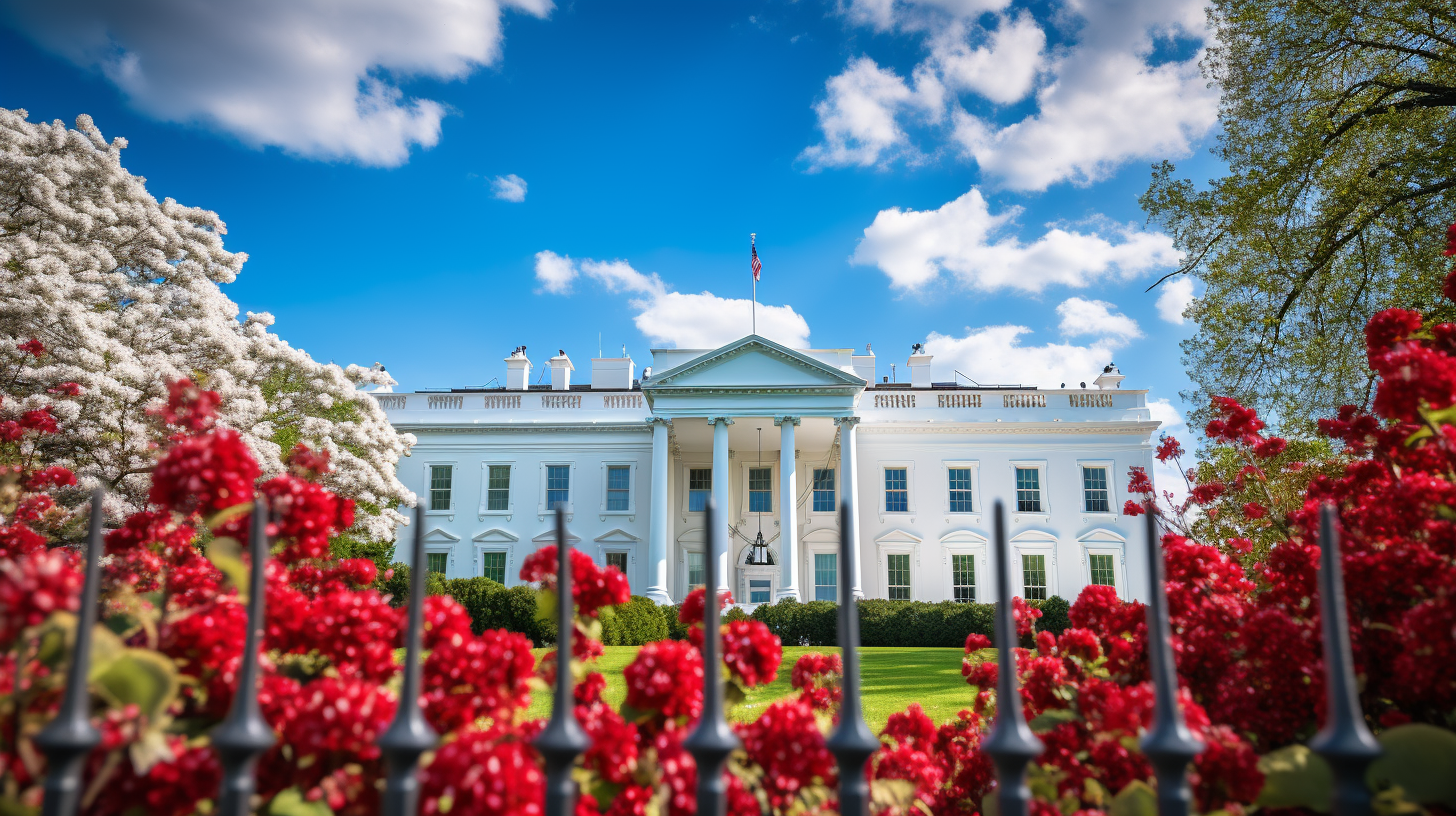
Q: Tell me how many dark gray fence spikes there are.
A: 9